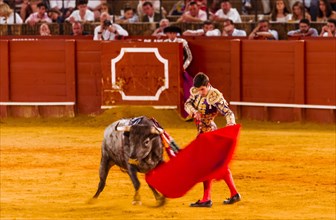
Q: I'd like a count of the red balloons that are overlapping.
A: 0